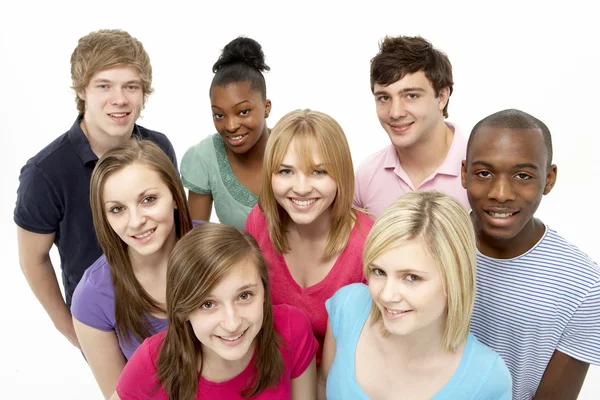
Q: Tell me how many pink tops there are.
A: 3